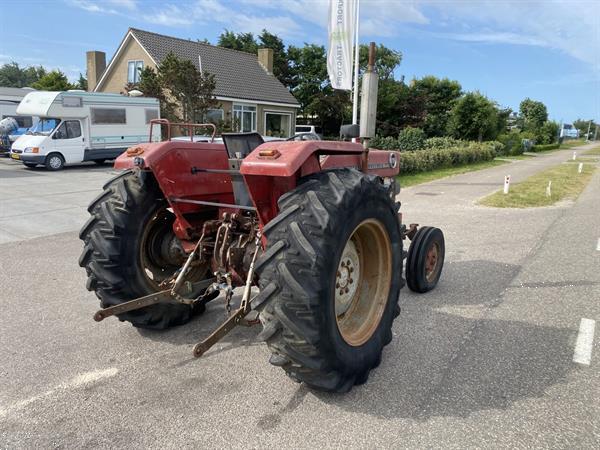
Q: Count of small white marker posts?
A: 4